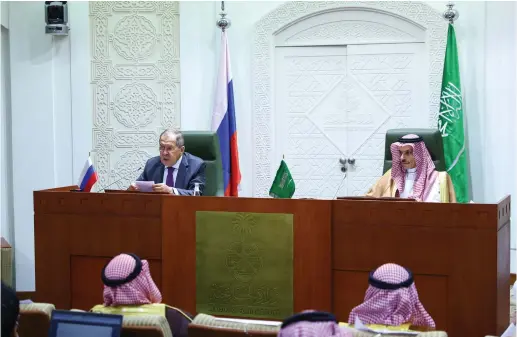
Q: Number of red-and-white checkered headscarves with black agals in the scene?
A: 4